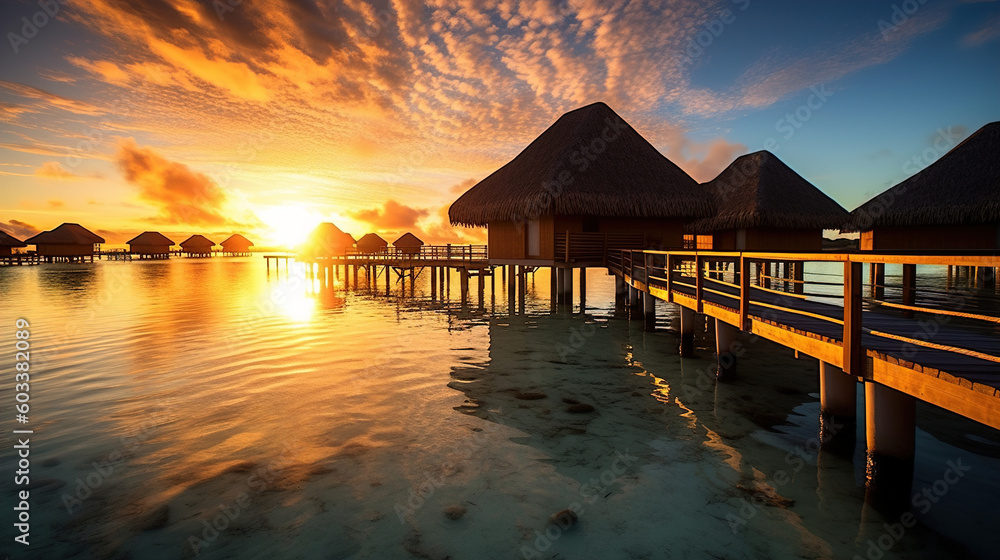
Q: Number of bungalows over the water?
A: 11